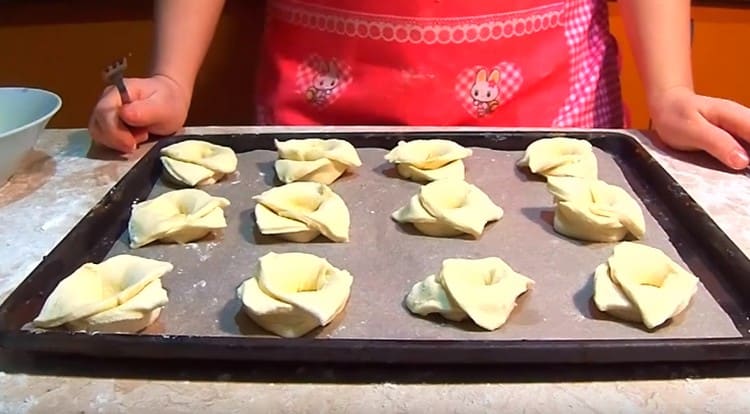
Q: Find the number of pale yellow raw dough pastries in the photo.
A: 12